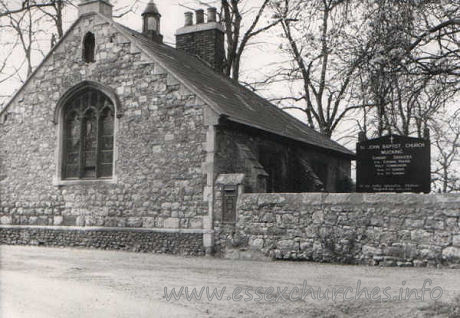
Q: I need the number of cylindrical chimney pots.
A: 3